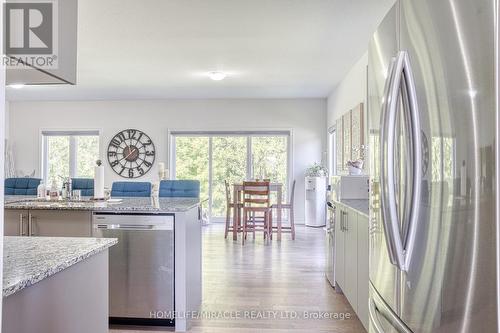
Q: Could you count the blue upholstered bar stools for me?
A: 4